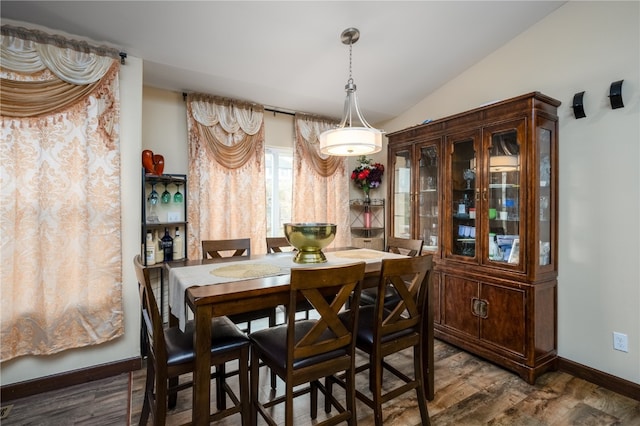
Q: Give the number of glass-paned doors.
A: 4